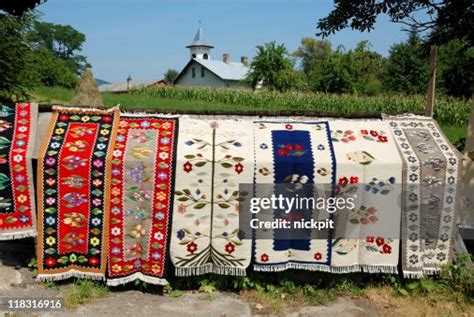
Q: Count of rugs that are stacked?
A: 7